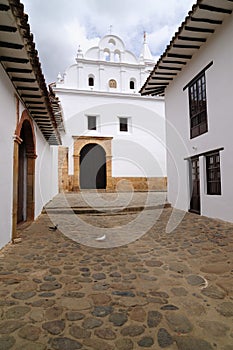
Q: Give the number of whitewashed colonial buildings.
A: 3